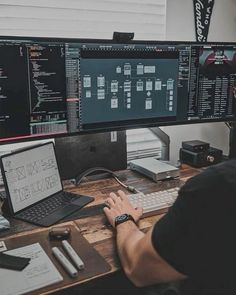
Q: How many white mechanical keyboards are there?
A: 1